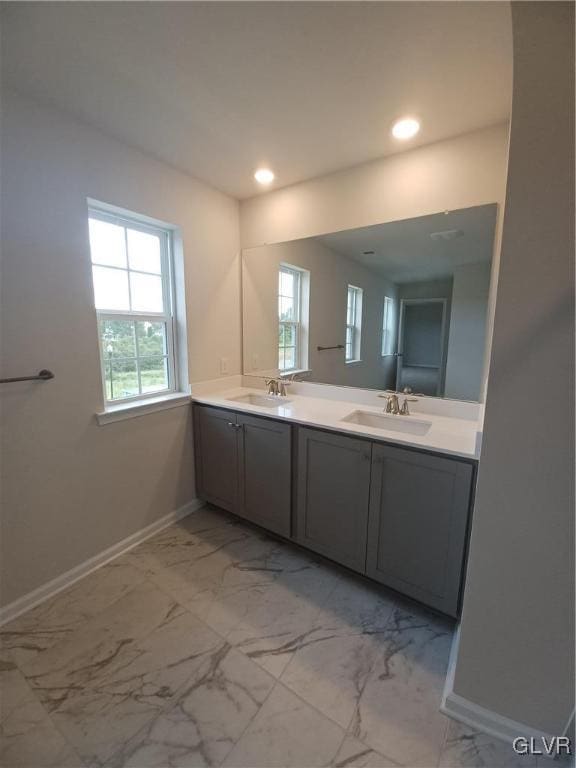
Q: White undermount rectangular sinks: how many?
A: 2